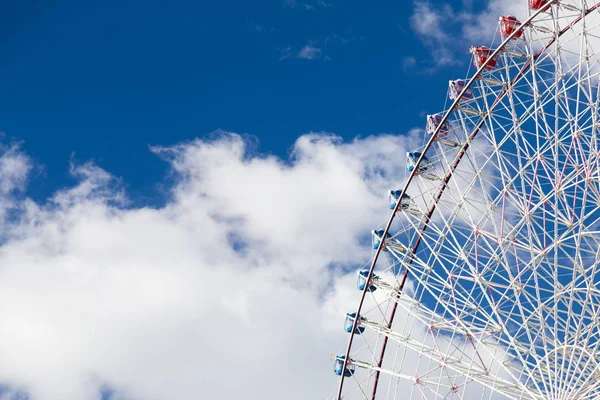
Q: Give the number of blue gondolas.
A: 6